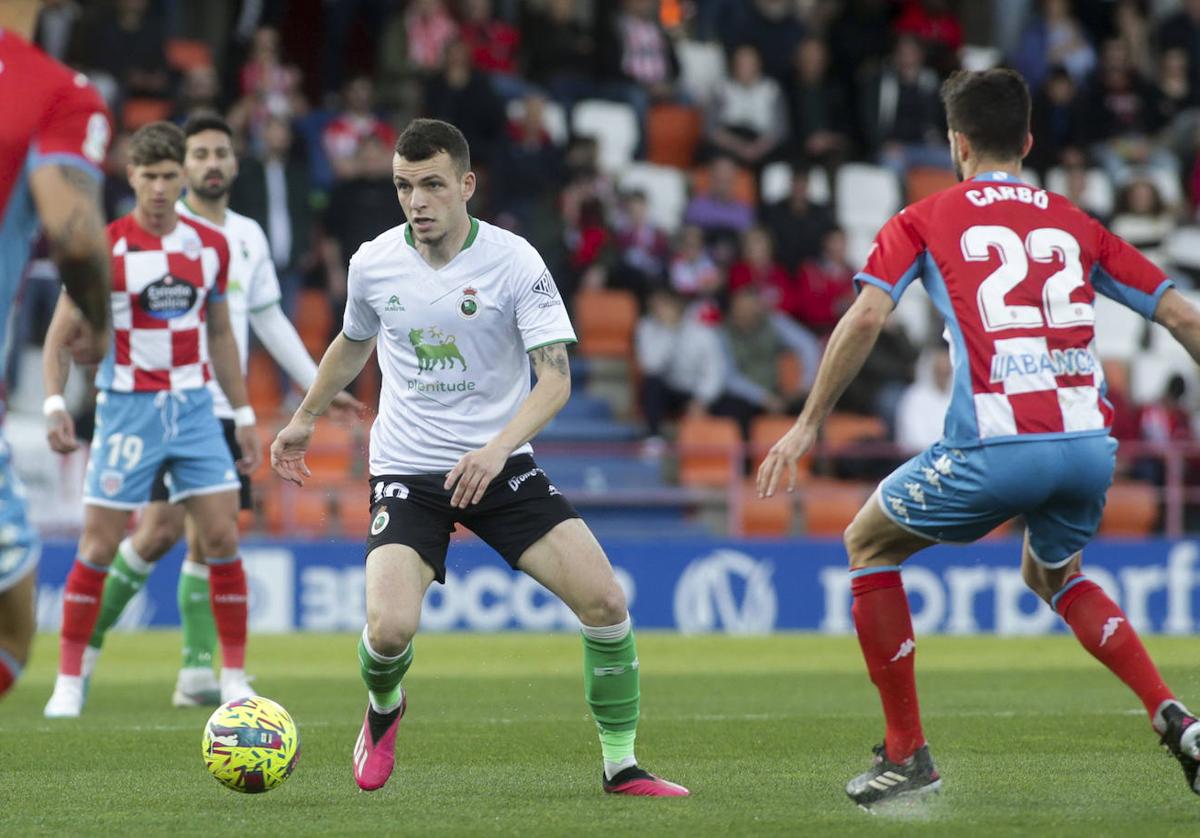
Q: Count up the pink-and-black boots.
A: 2